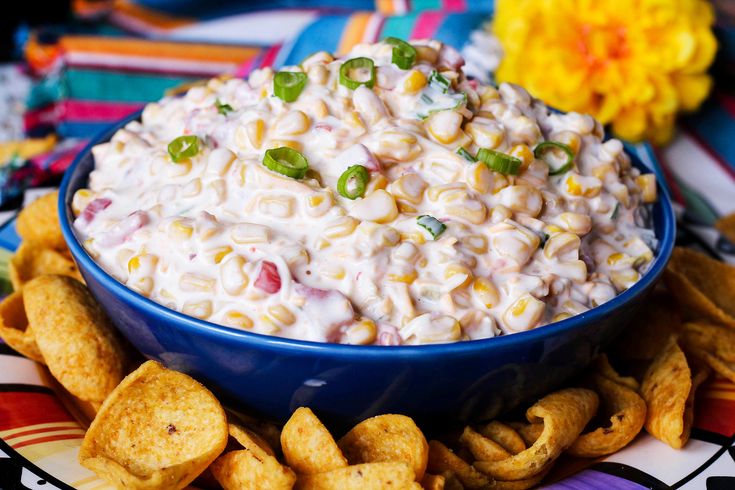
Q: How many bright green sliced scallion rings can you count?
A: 8